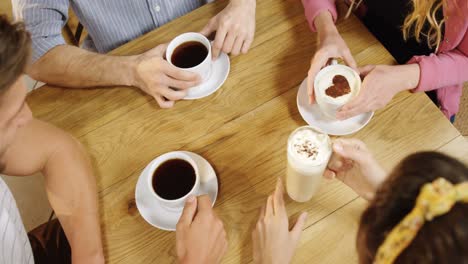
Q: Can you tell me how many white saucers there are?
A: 3